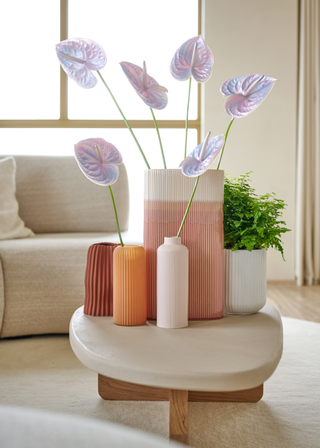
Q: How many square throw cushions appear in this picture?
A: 1